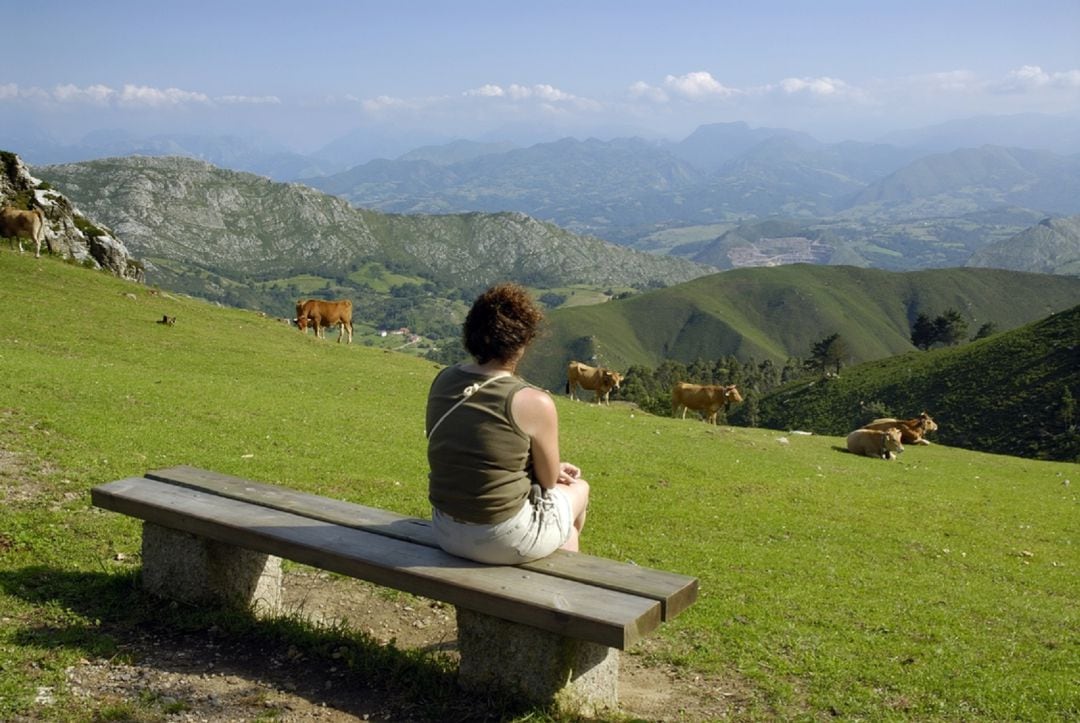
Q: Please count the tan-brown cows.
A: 6